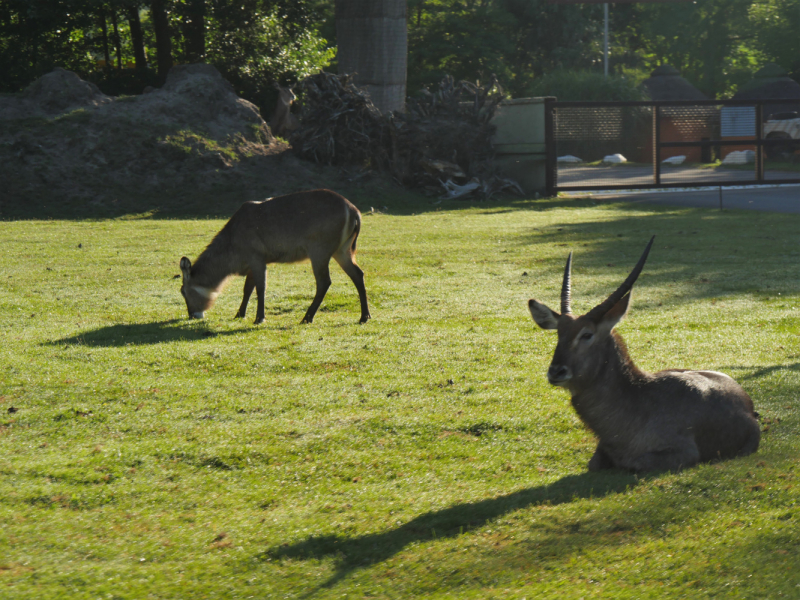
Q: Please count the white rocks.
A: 4